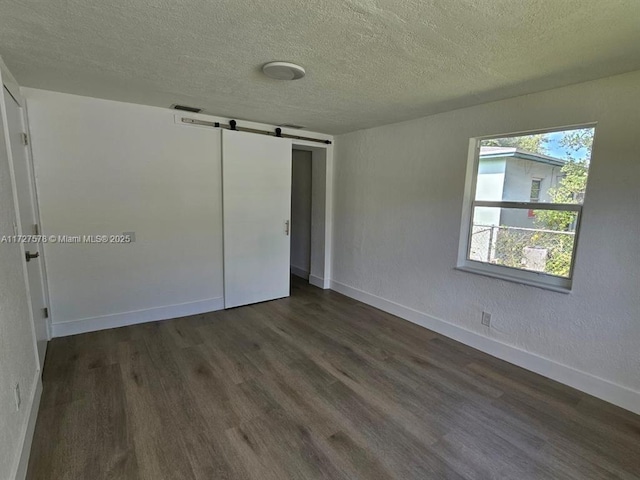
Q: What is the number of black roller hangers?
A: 2